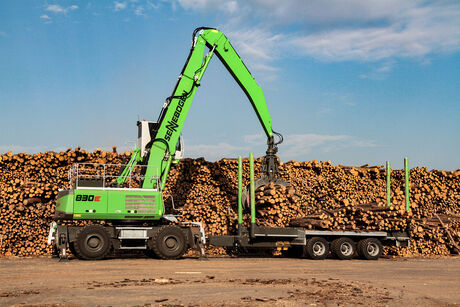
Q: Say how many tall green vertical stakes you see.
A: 4